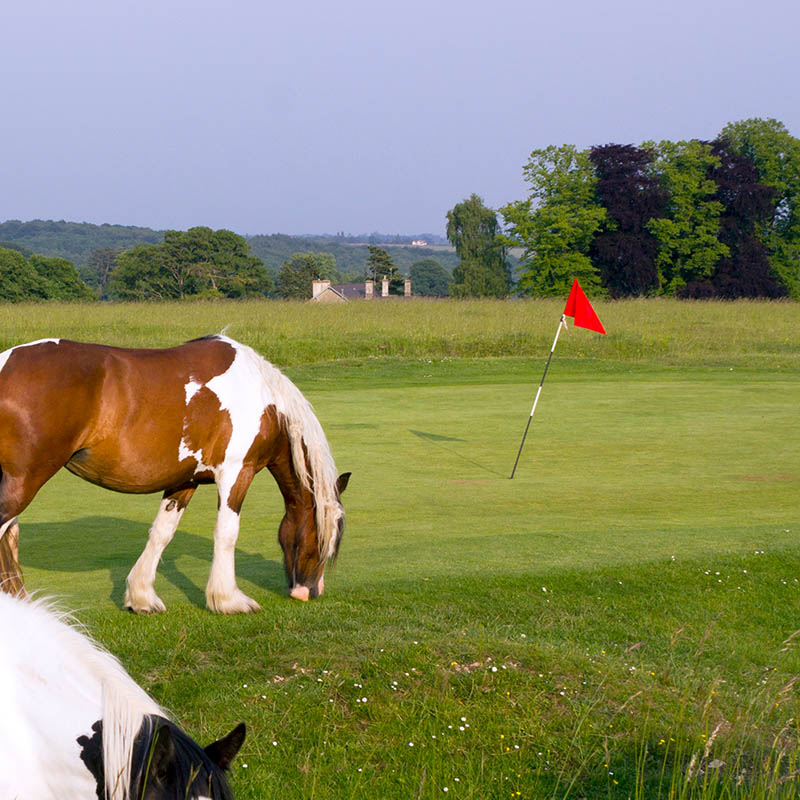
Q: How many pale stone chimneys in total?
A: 4